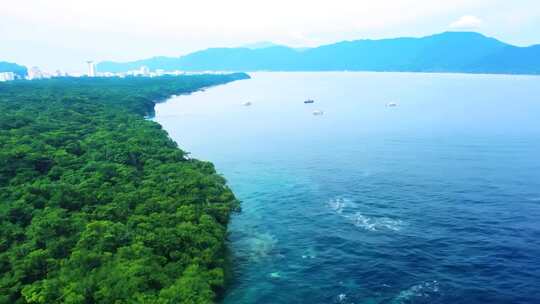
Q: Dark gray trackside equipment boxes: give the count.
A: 0